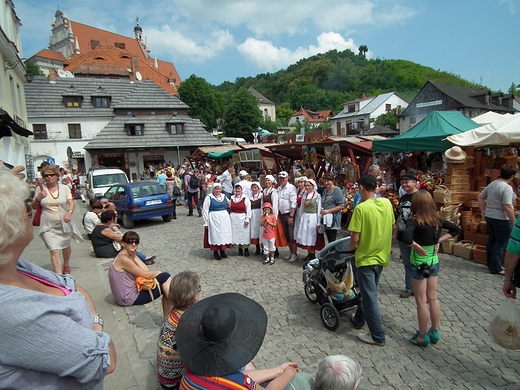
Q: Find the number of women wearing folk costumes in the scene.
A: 6